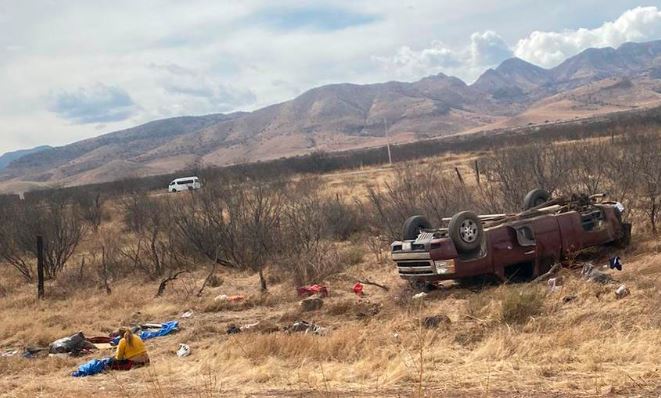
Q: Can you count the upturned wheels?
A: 3